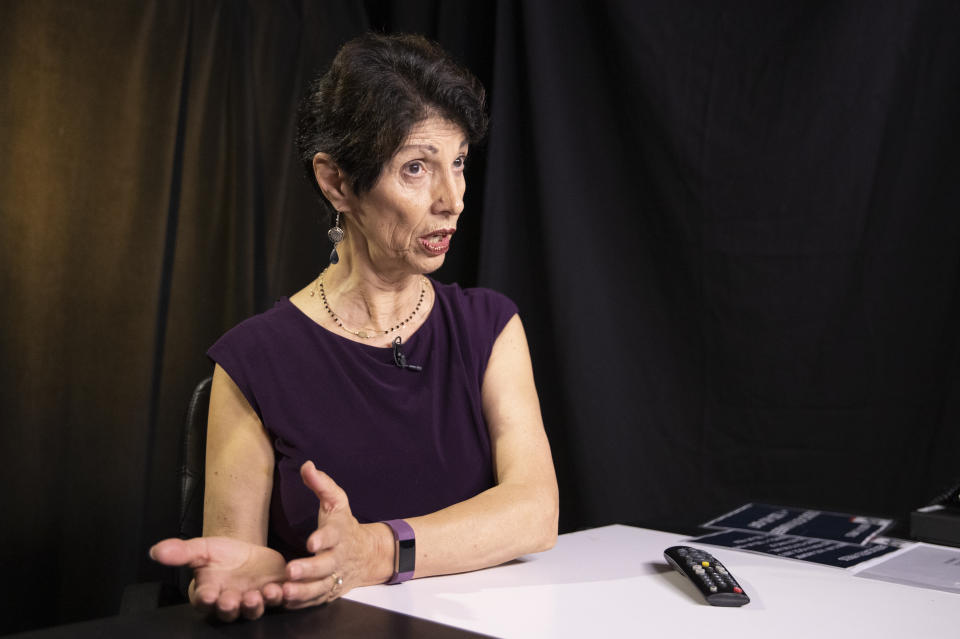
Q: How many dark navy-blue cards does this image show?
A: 2